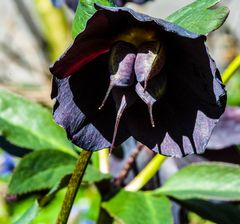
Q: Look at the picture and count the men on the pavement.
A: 0